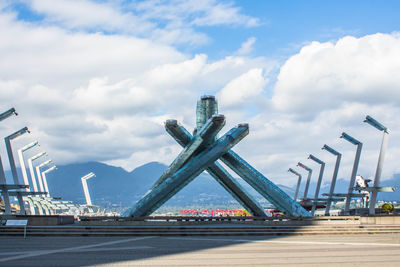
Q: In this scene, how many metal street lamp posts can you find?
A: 13